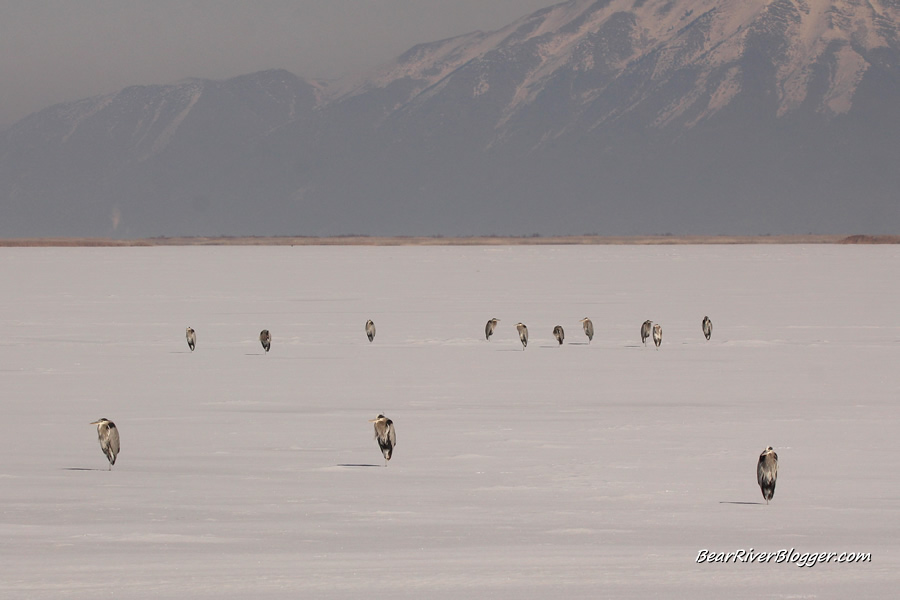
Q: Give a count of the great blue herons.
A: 13